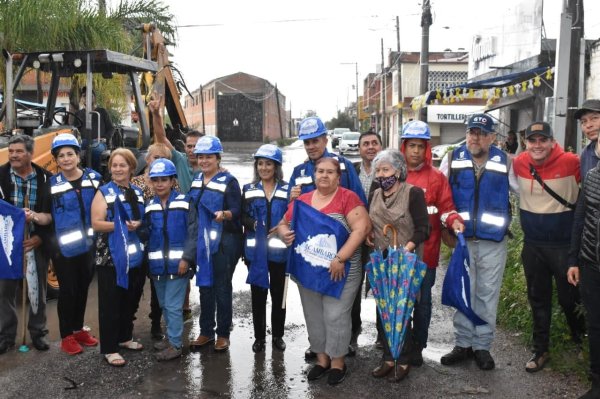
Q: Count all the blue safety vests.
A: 7